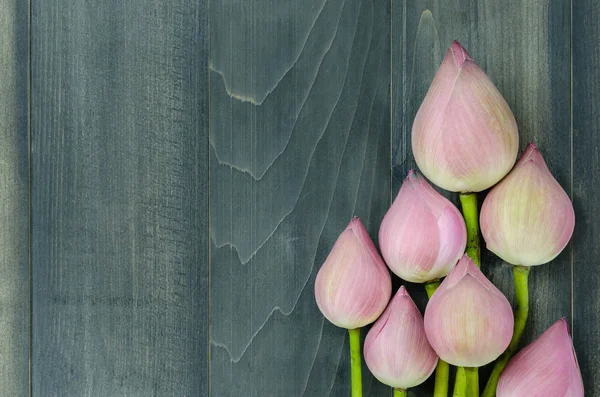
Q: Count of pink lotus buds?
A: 7